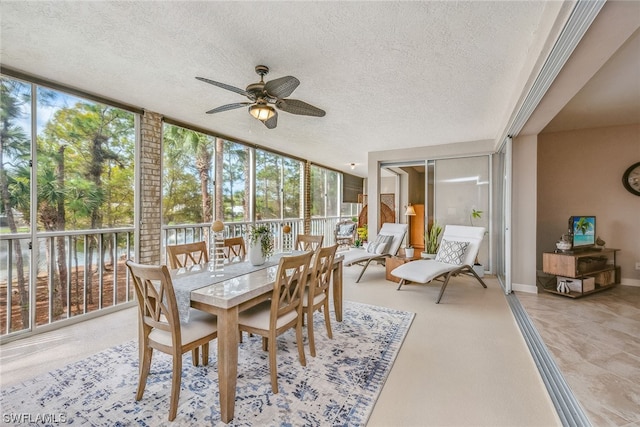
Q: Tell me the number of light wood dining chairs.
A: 6